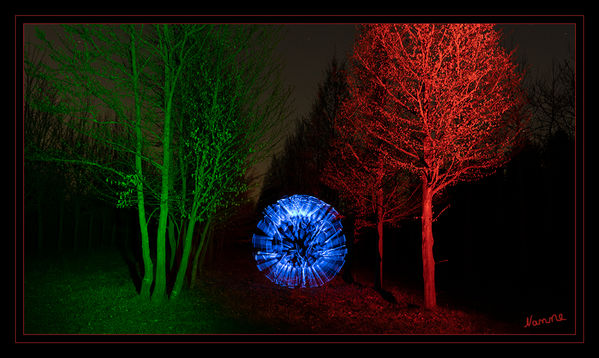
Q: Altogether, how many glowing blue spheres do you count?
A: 1